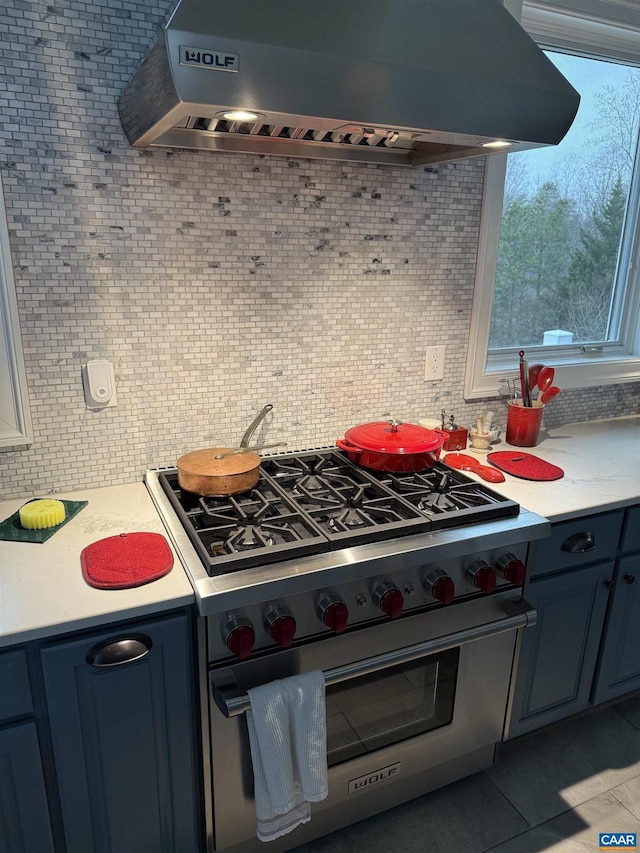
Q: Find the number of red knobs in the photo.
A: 7